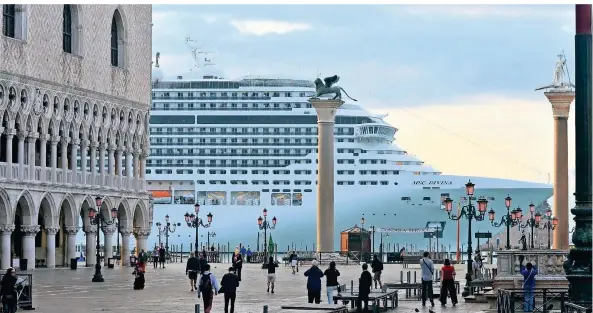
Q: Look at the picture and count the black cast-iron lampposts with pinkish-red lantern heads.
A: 7